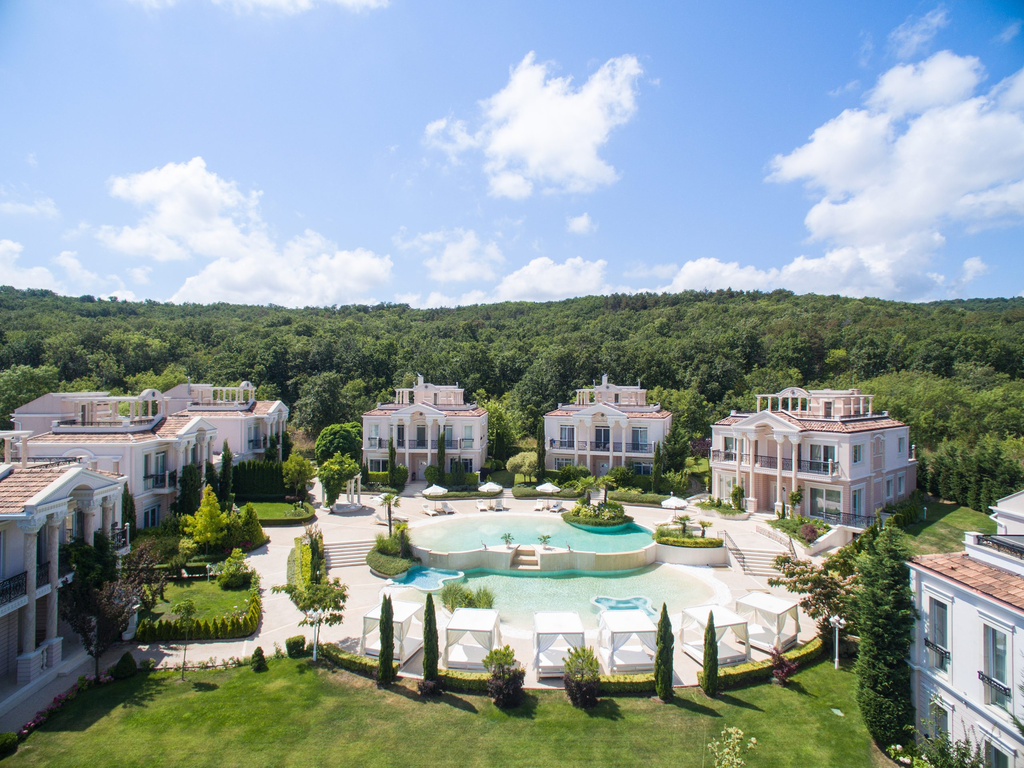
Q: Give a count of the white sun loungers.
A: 10